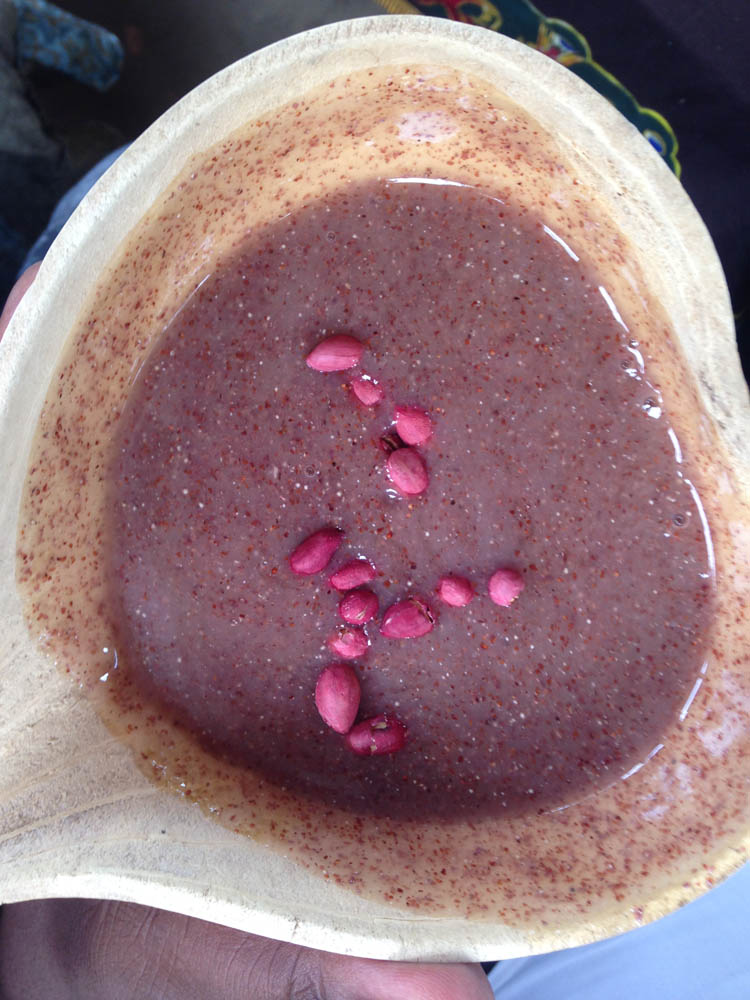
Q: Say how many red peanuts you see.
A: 13